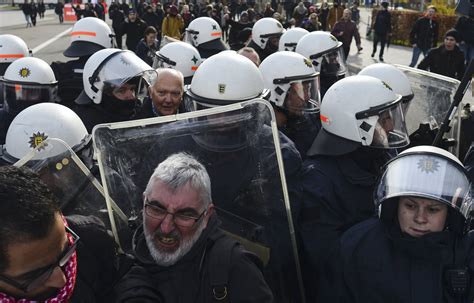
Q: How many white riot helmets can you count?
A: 15